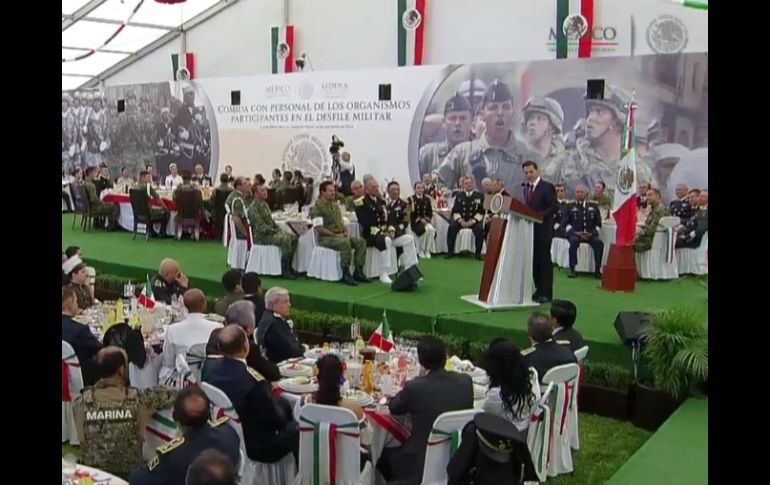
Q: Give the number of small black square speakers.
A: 4